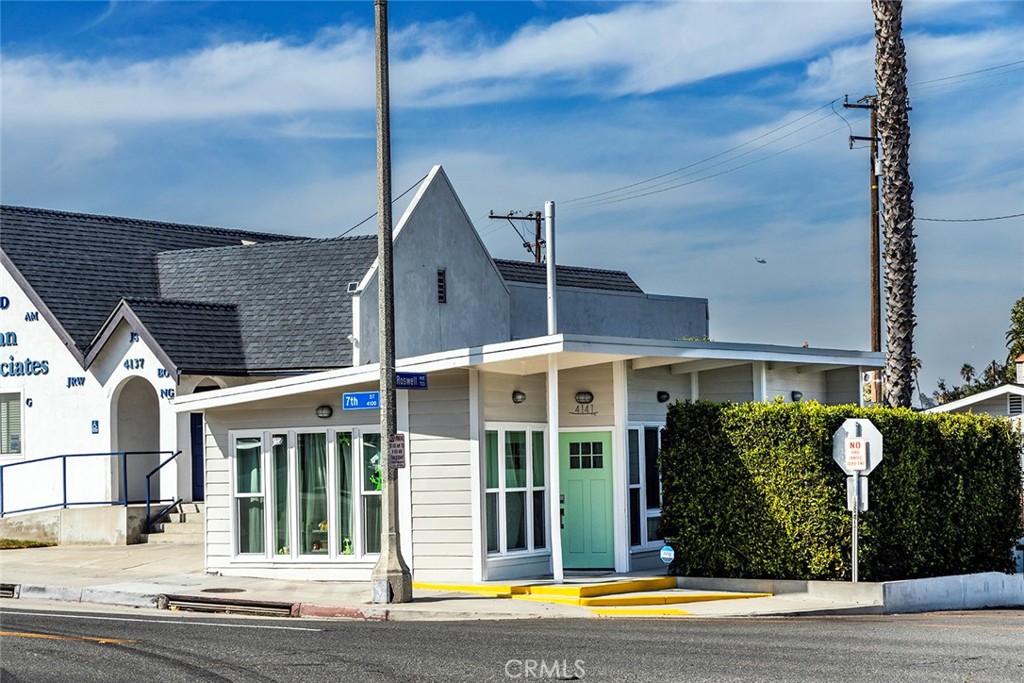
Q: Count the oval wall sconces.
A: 5